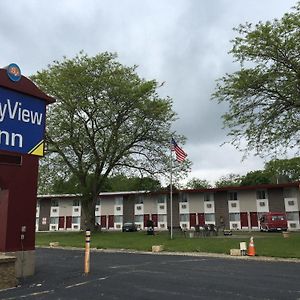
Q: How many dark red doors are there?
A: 10